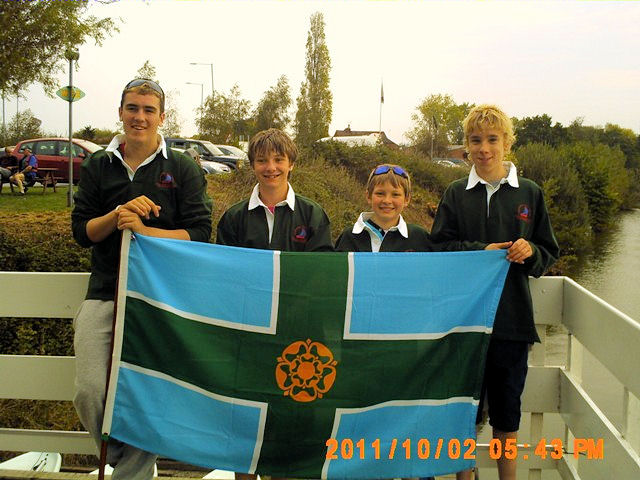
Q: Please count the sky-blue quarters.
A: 4